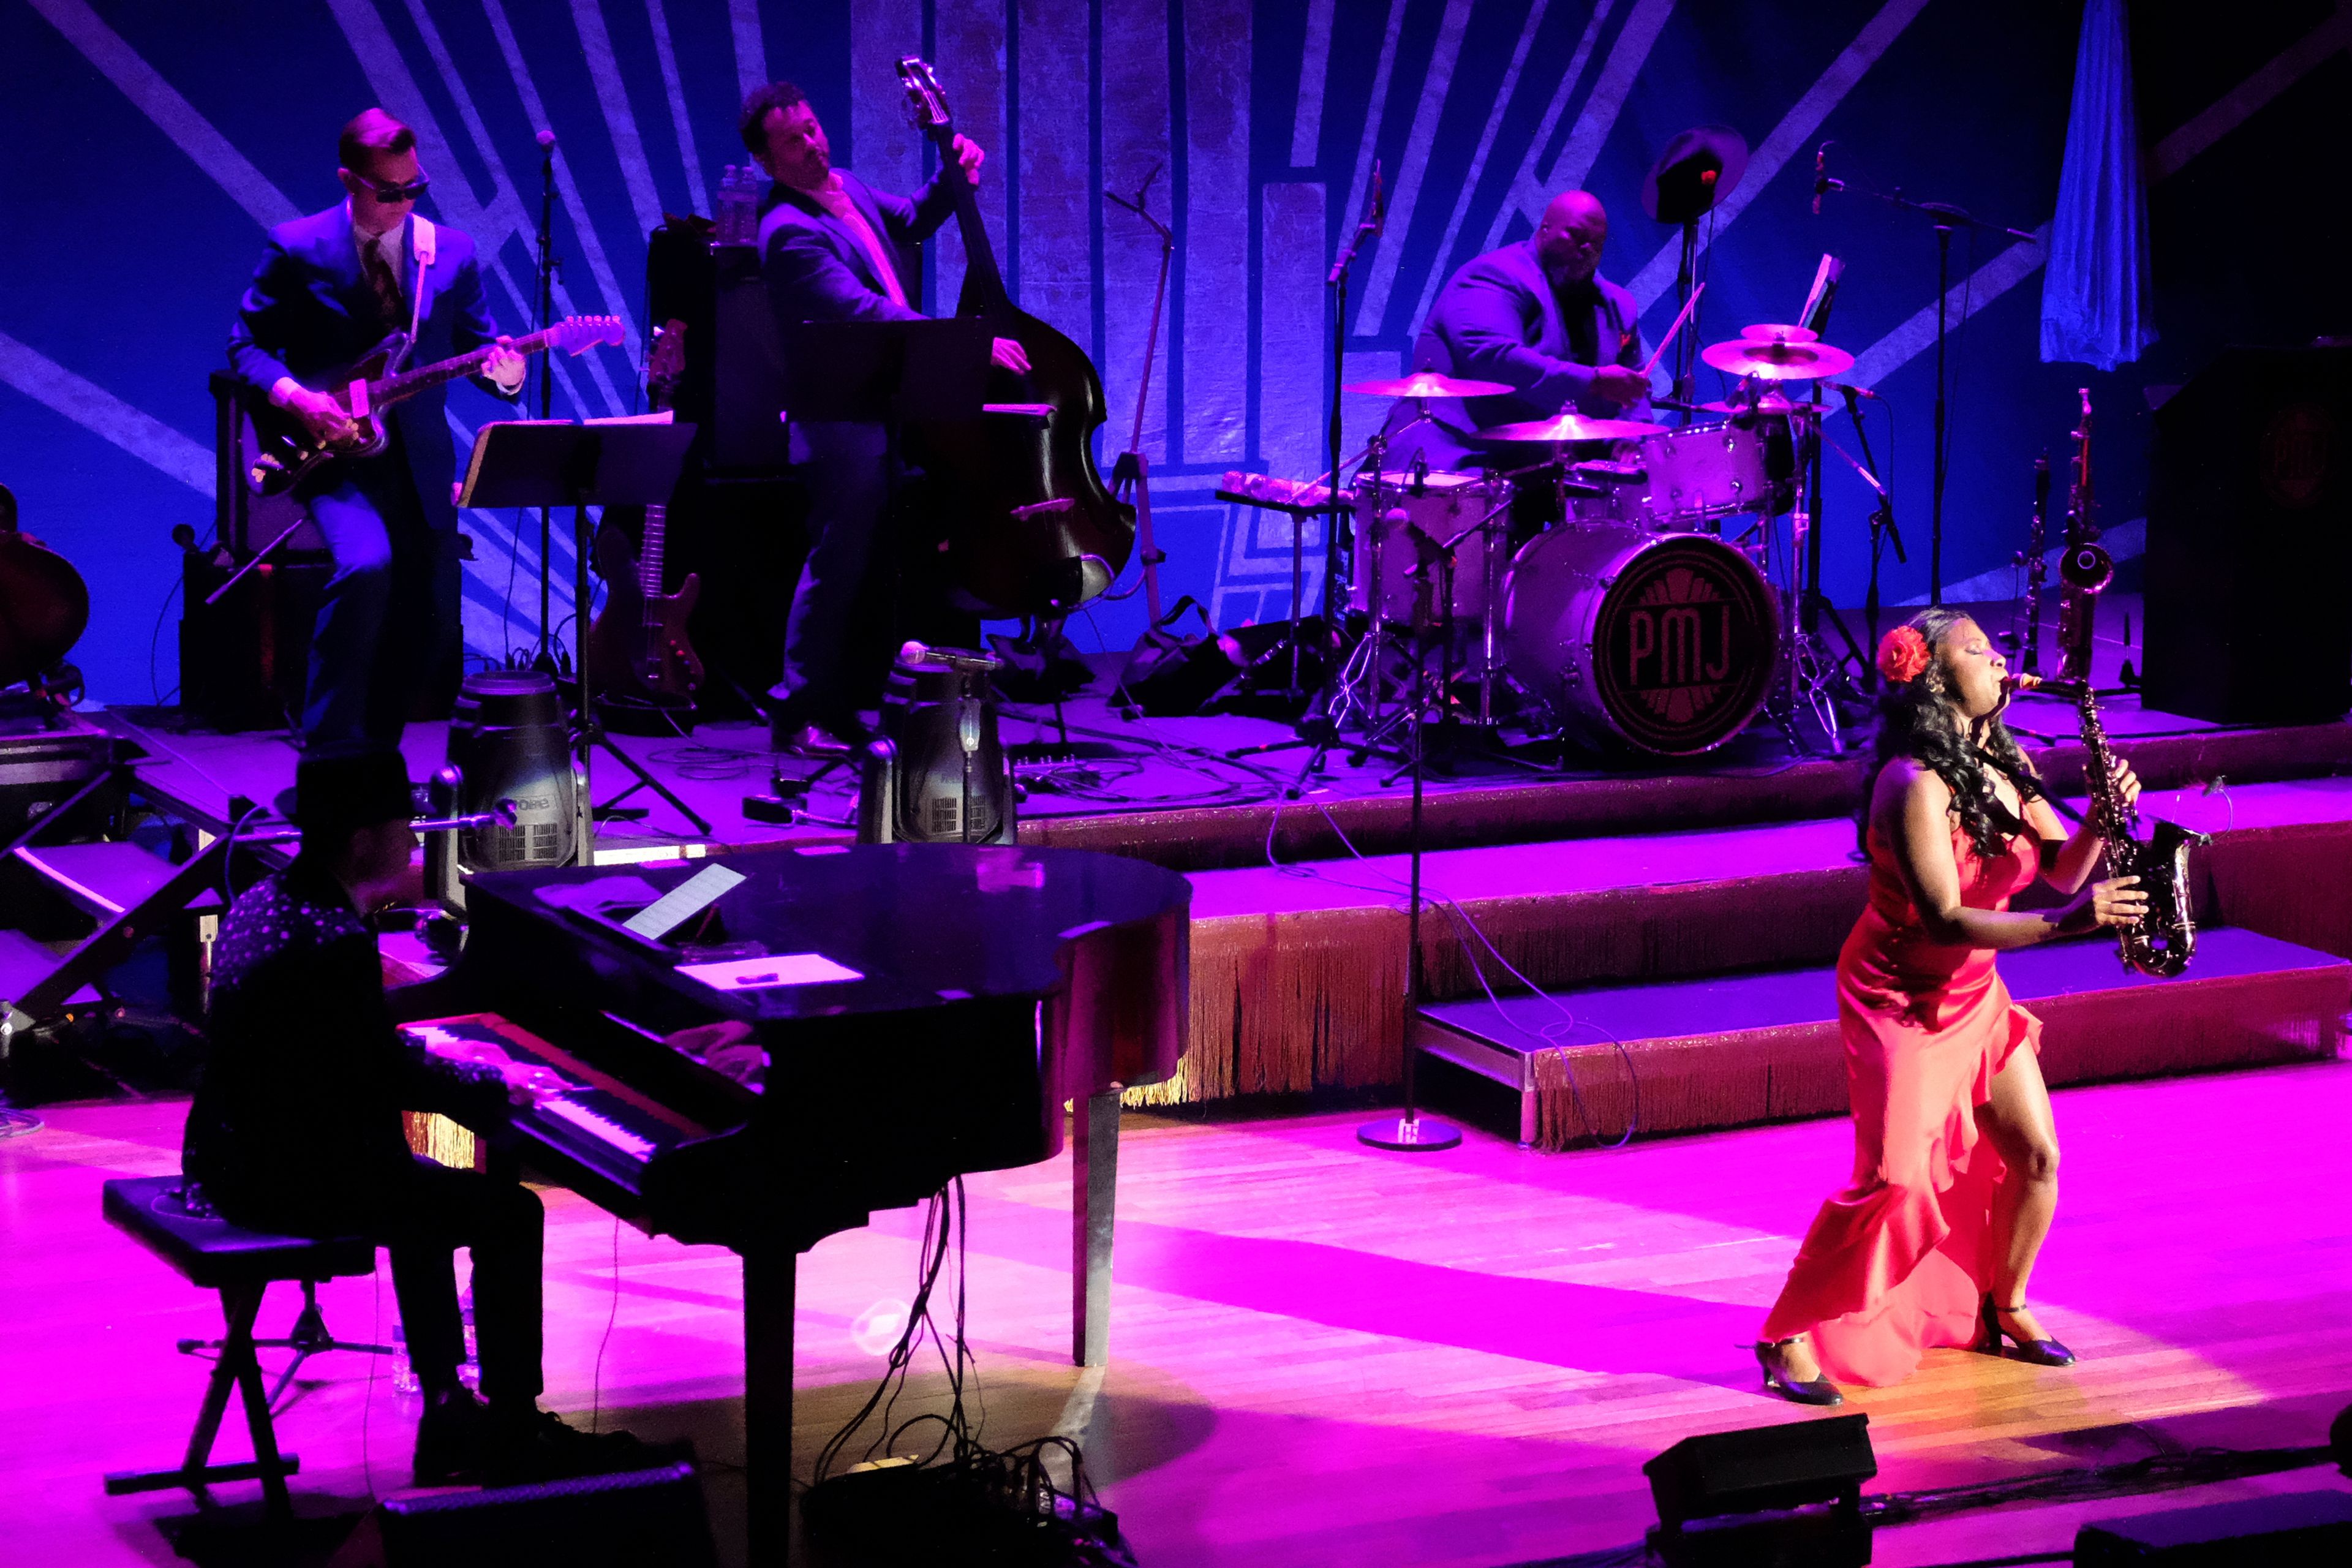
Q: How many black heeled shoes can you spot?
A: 2